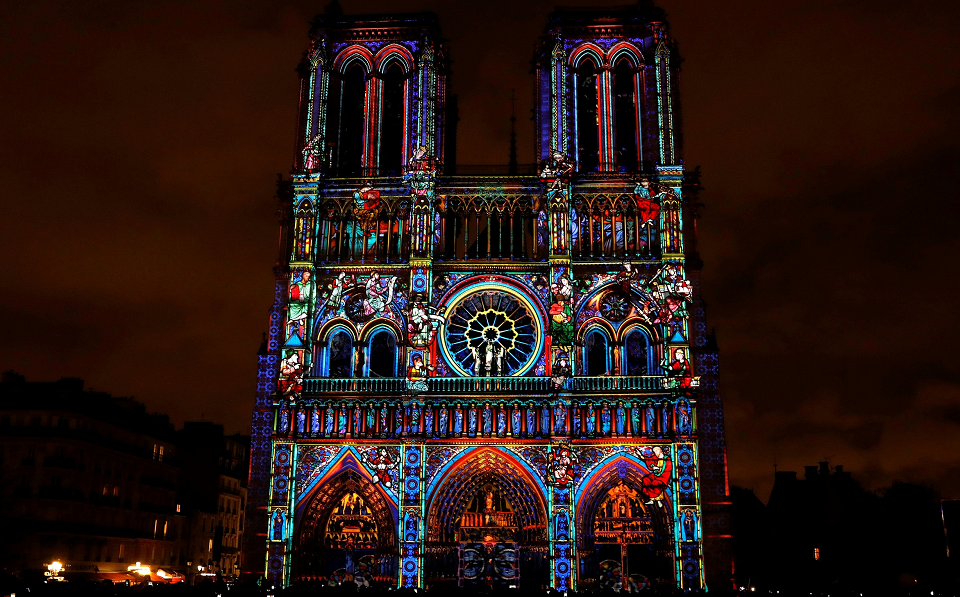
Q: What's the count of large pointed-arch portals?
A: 3